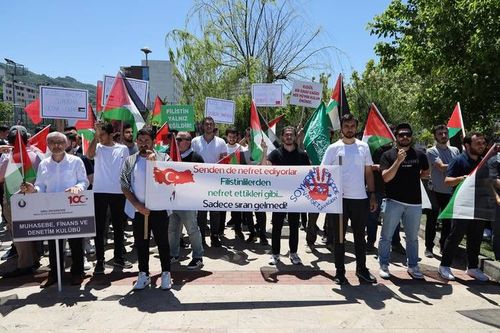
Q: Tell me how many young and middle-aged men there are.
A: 11